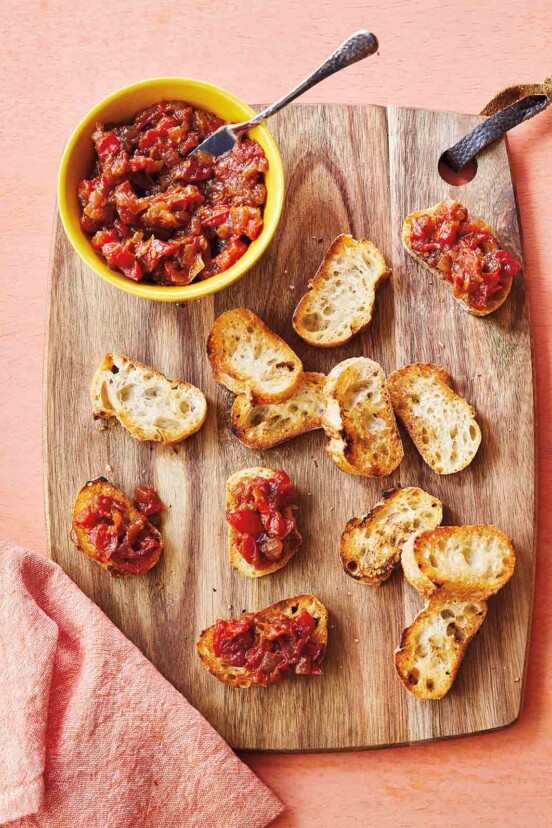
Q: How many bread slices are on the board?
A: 13